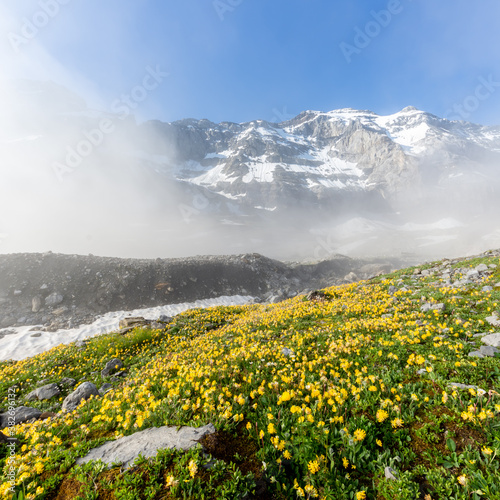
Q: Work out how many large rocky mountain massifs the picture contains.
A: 1